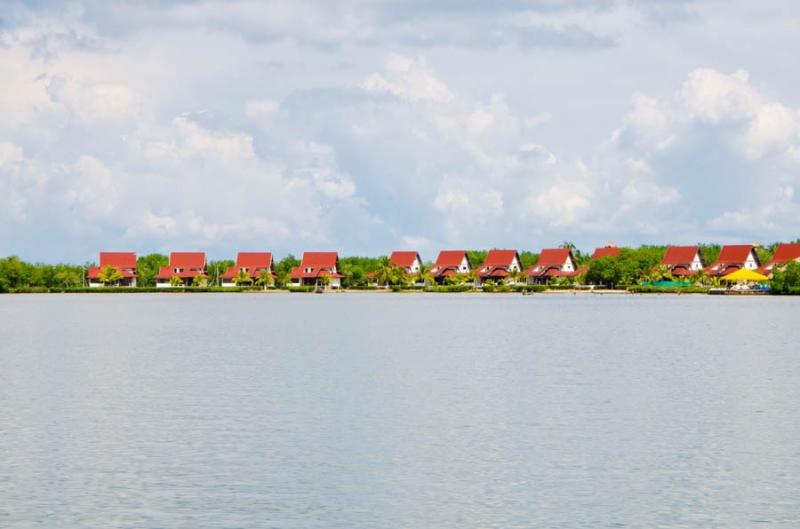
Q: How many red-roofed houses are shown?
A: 12